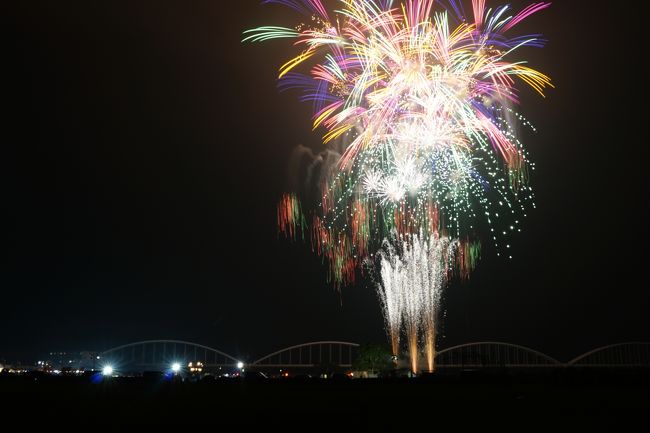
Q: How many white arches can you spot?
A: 4